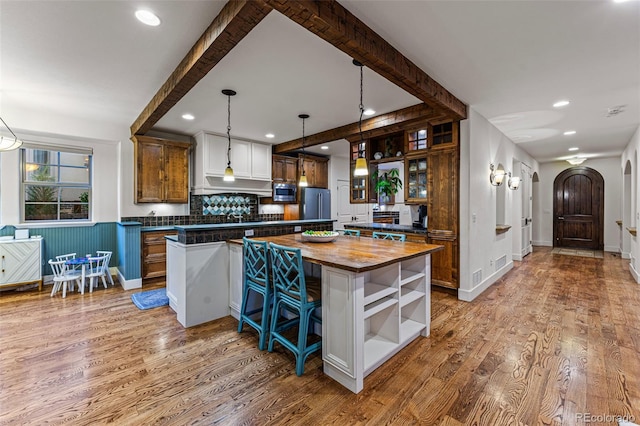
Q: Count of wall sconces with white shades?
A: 2